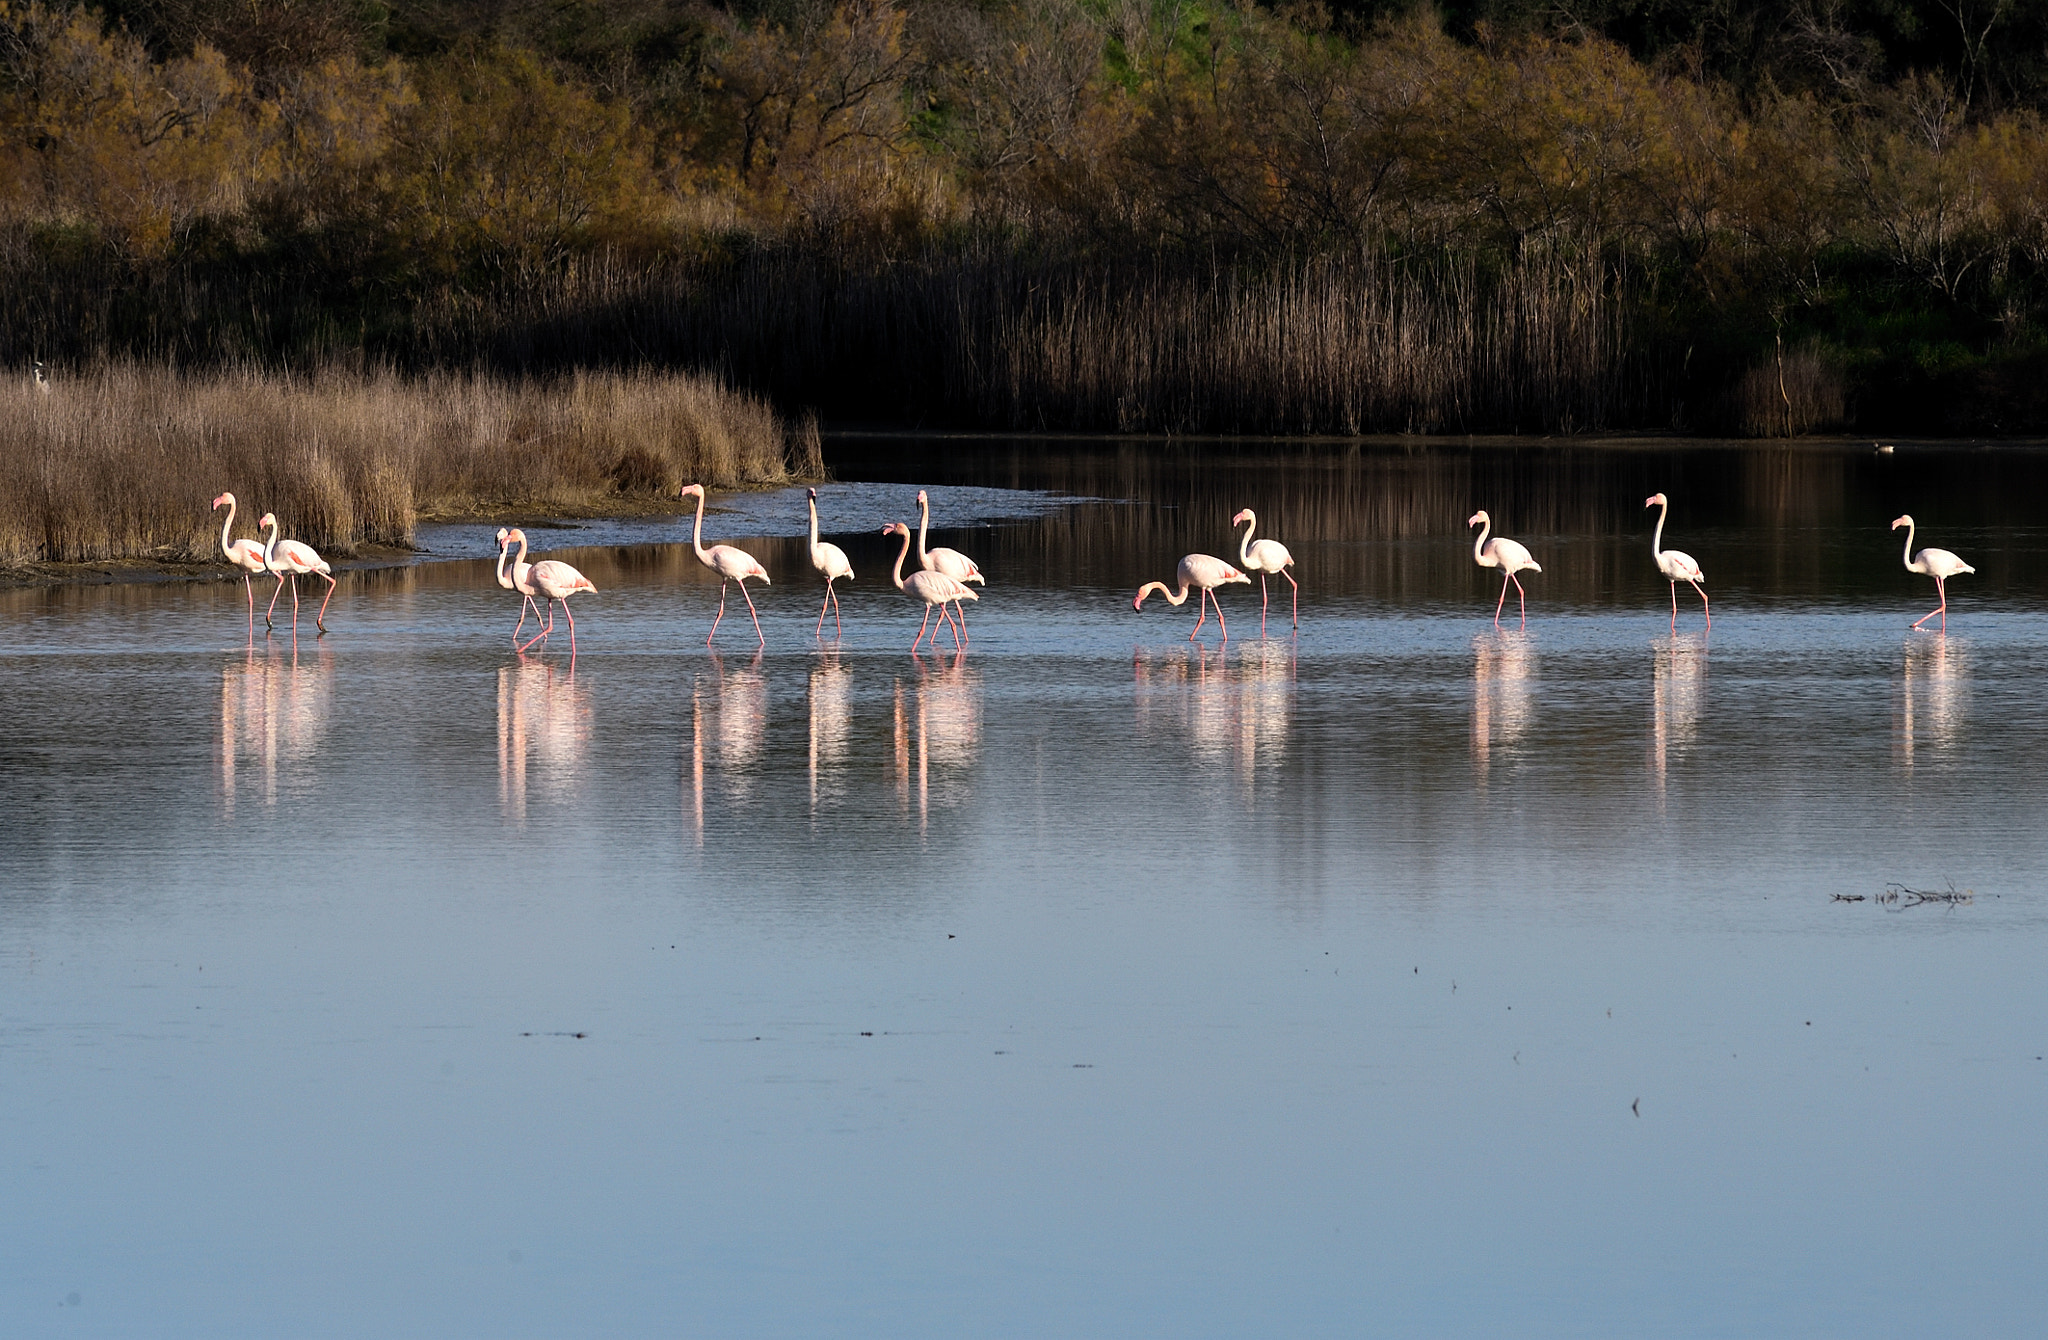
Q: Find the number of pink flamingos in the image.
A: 13